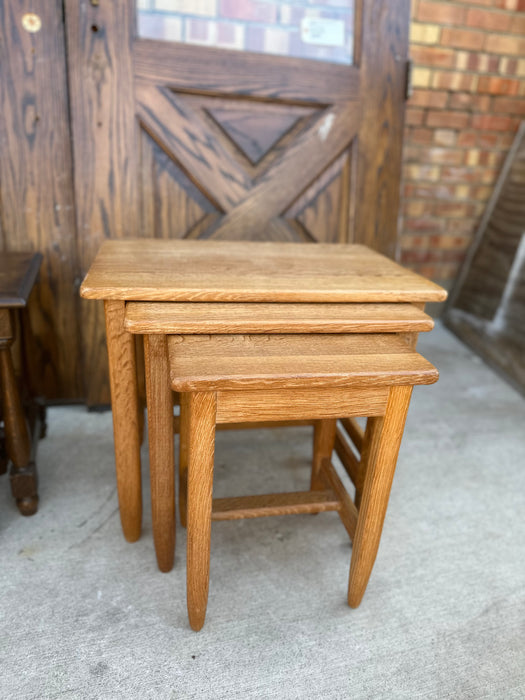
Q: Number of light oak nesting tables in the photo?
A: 3